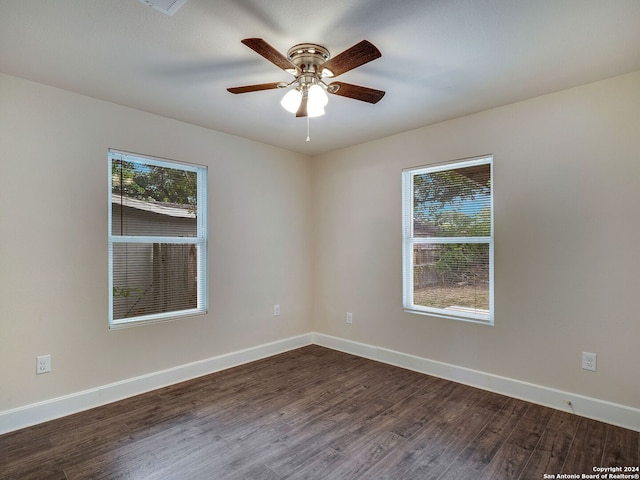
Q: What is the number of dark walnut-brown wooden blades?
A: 5